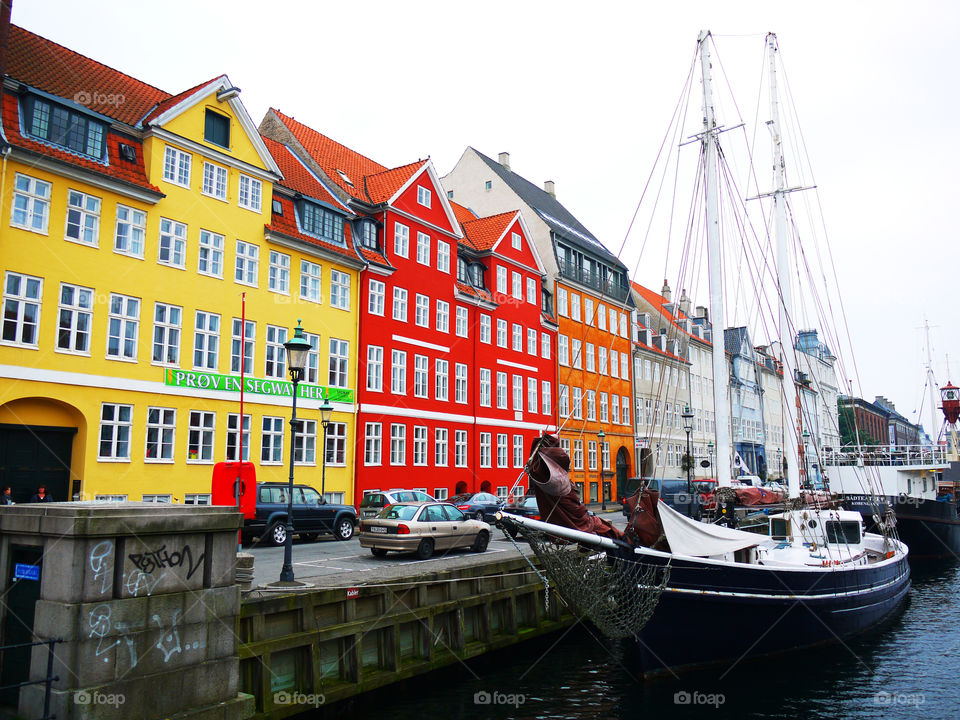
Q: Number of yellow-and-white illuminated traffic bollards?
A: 0